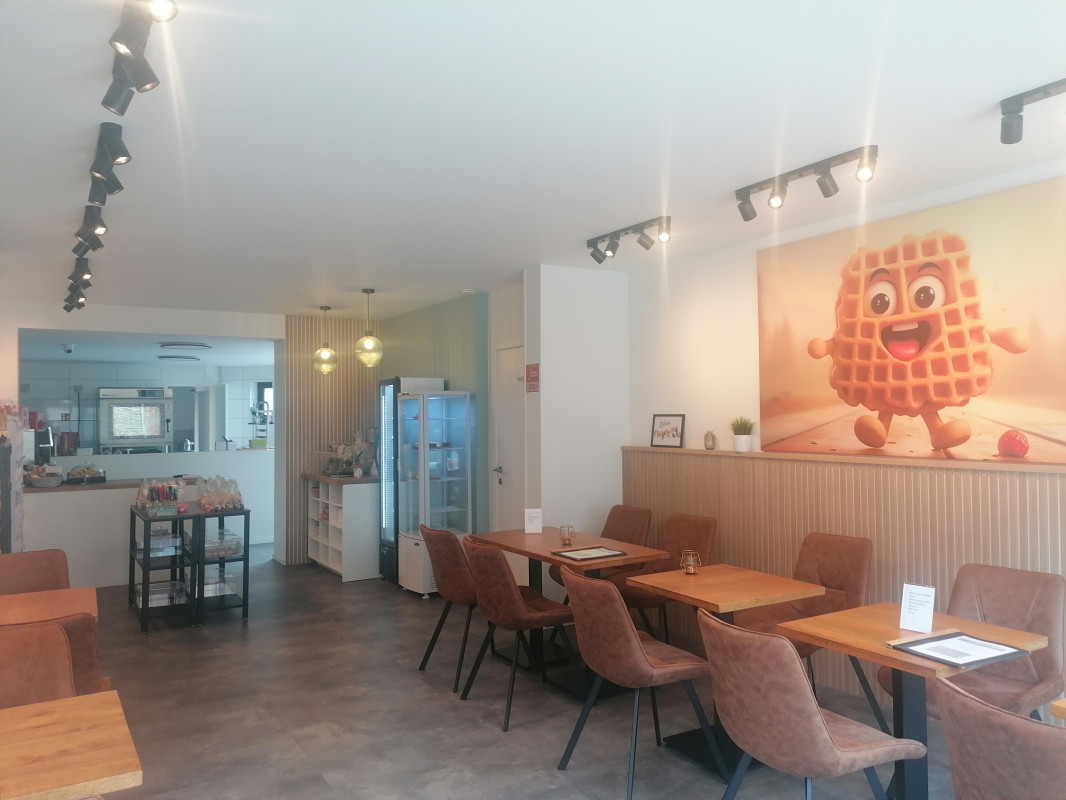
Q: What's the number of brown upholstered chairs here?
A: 12